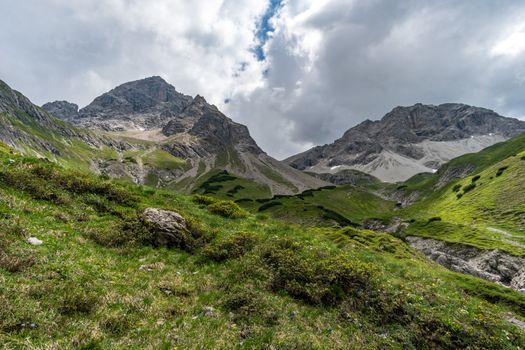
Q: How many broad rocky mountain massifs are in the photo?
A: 2